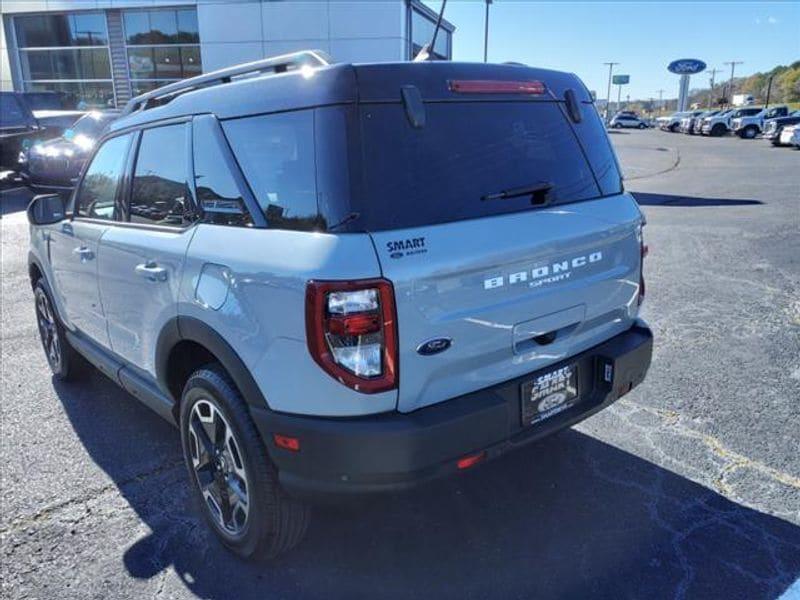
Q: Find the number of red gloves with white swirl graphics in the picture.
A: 0